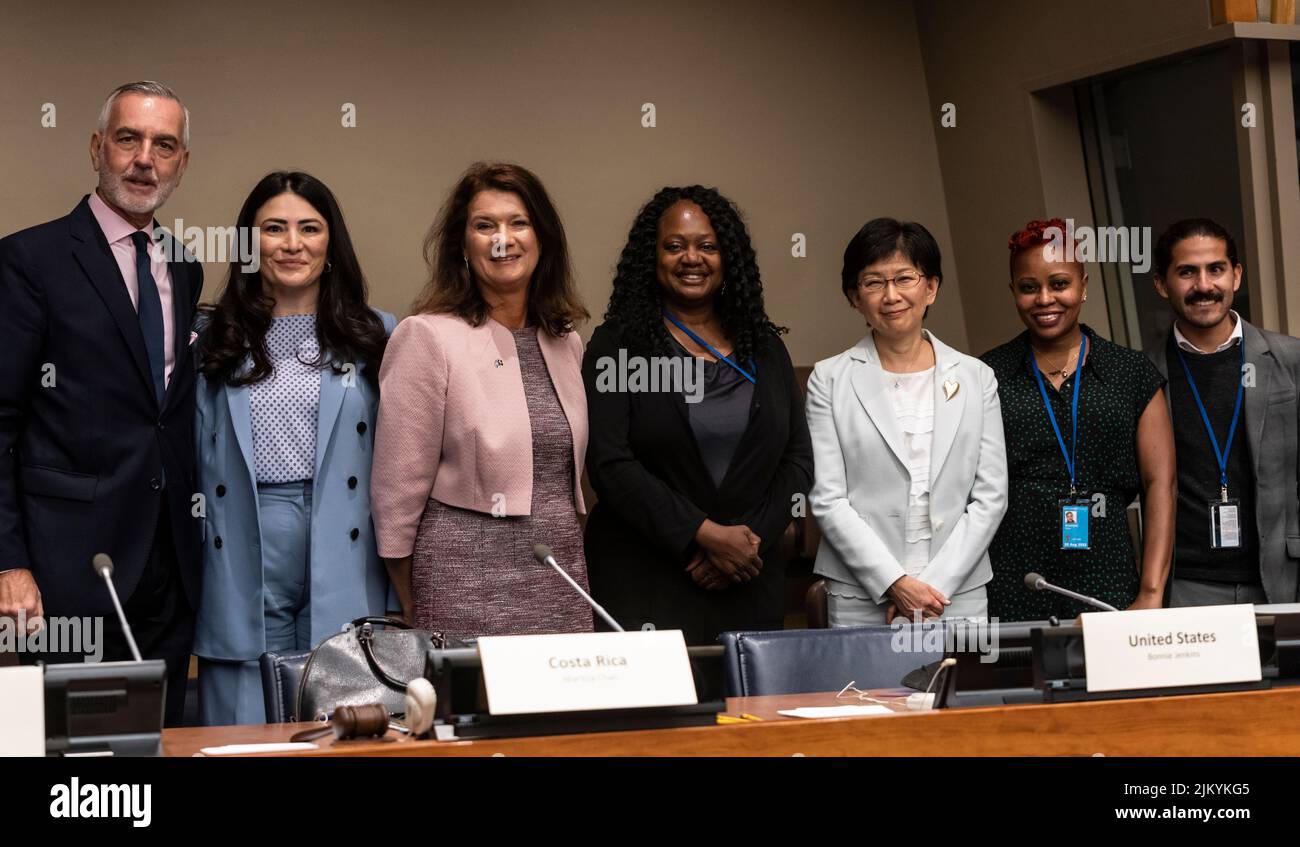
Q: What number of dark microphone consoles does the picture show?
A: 3